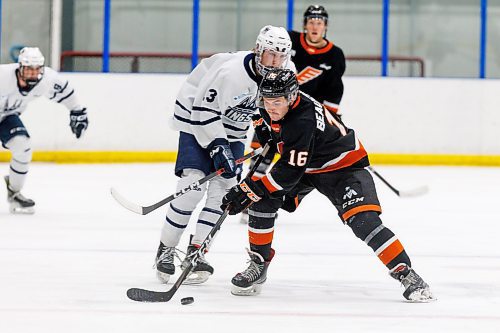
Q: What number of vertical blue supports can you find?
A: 5